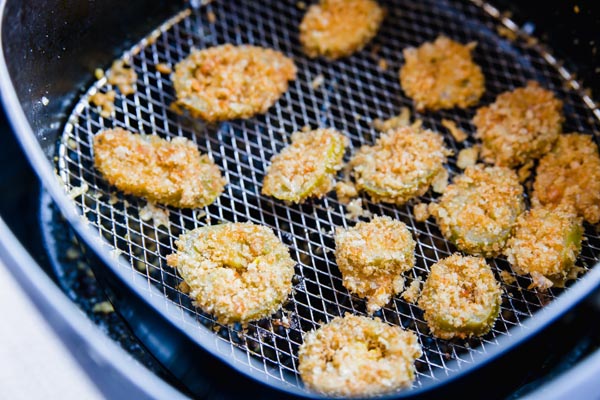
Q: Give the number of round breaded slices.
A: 14